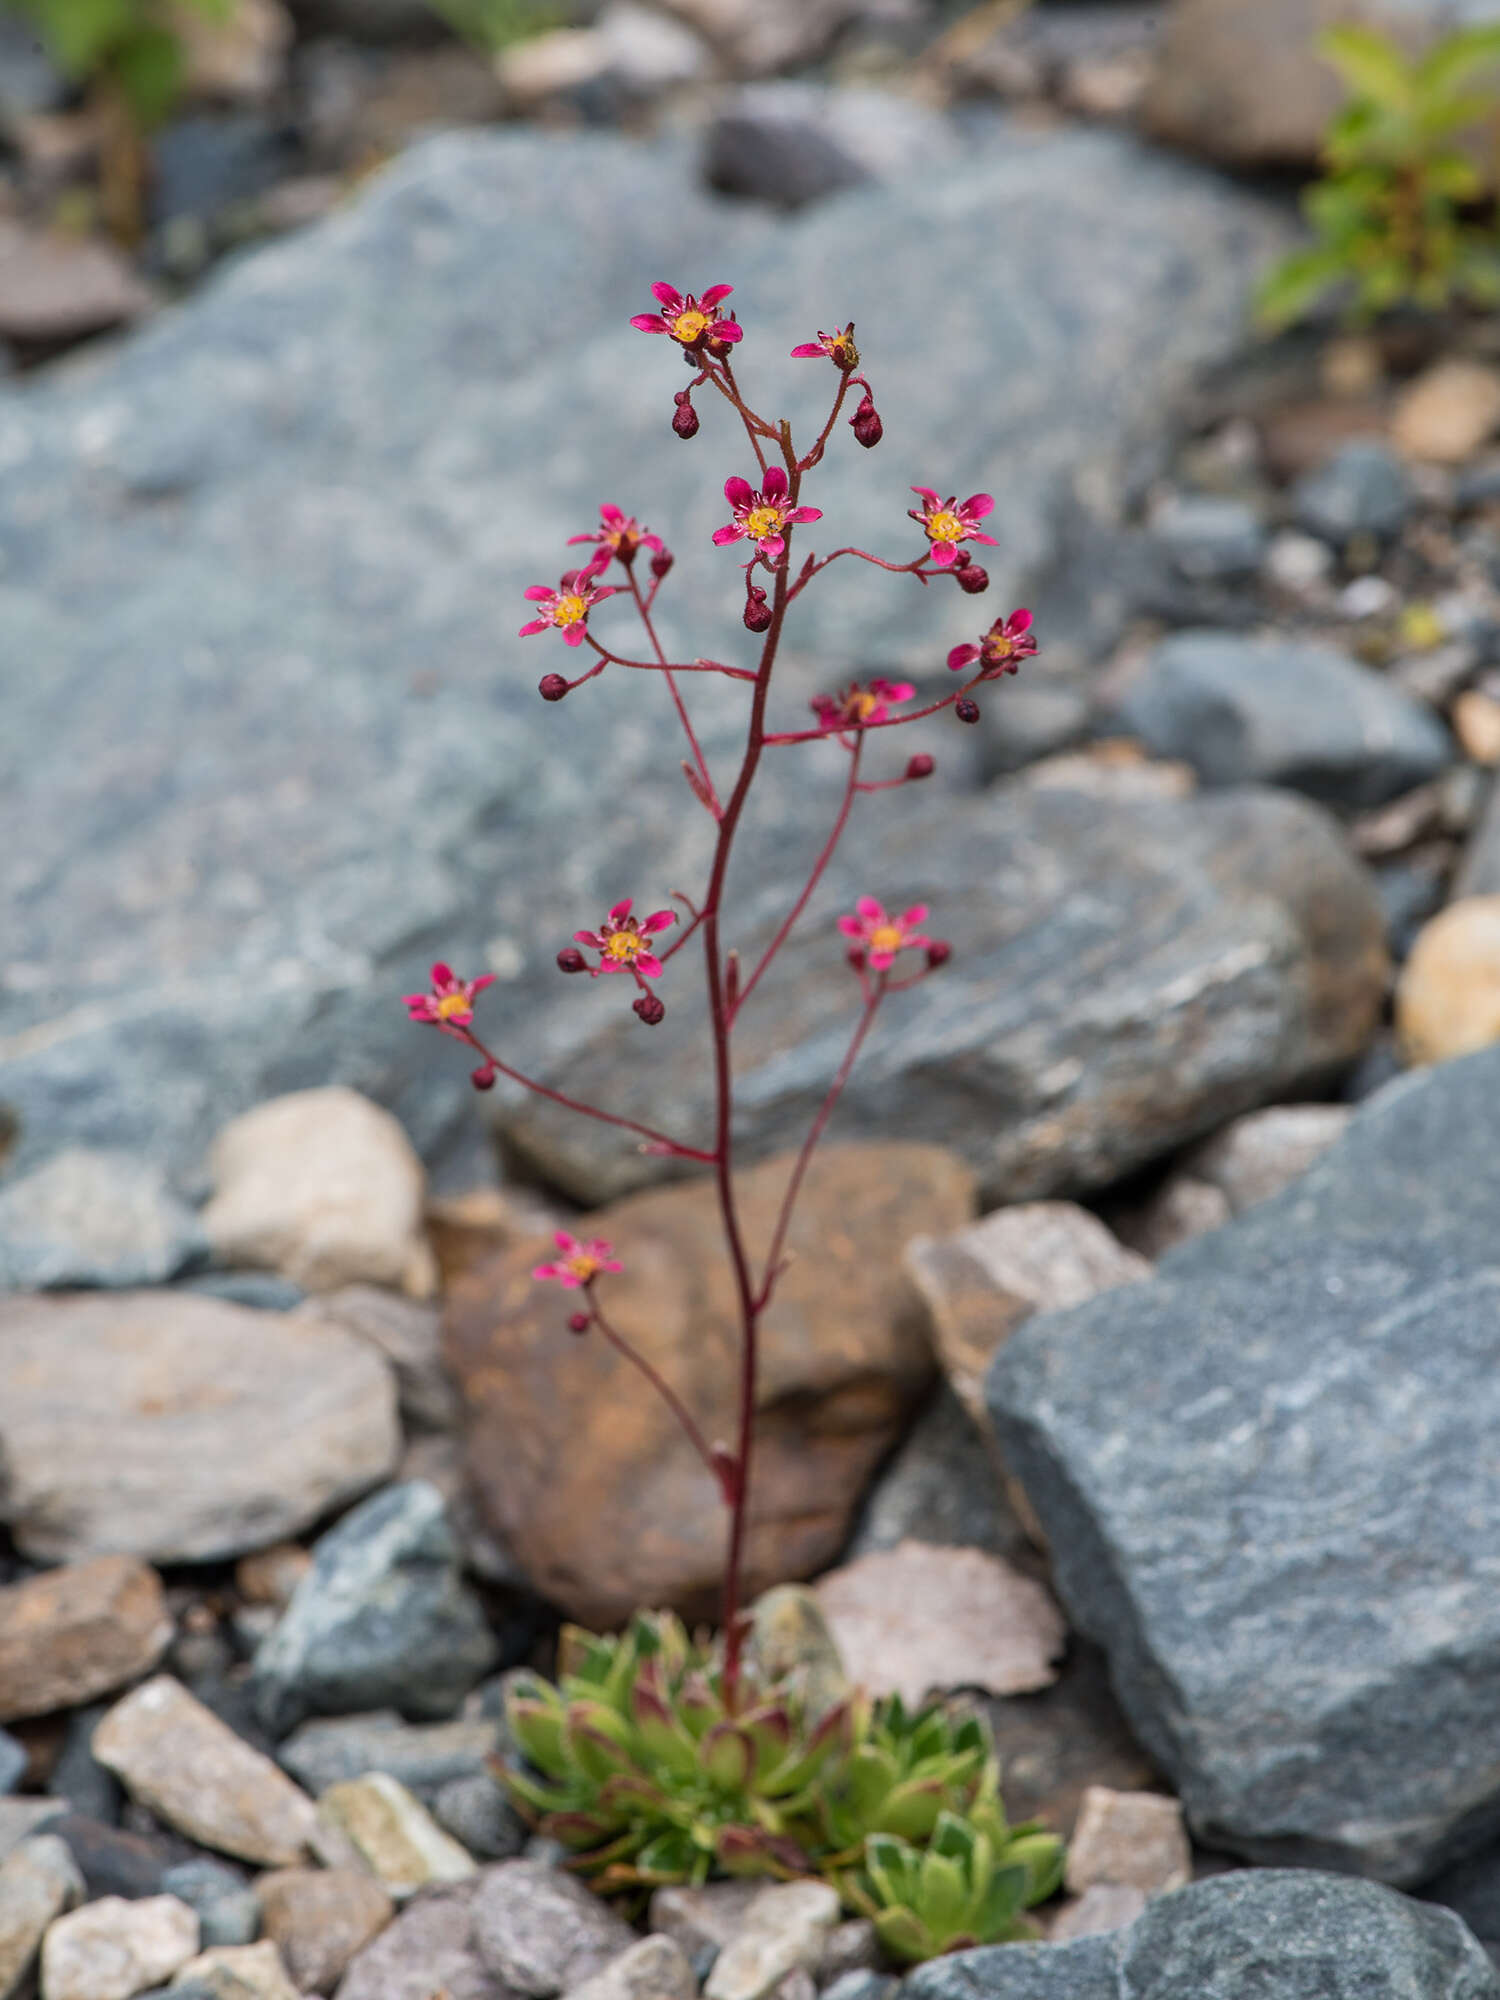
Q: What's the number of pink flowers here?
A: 12